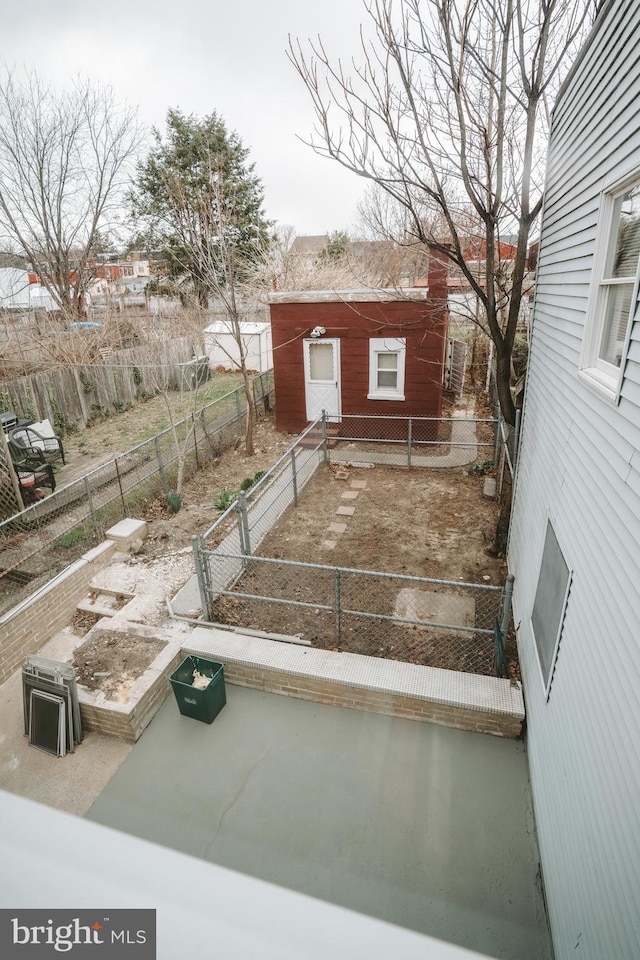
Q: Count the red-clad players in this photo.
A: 0